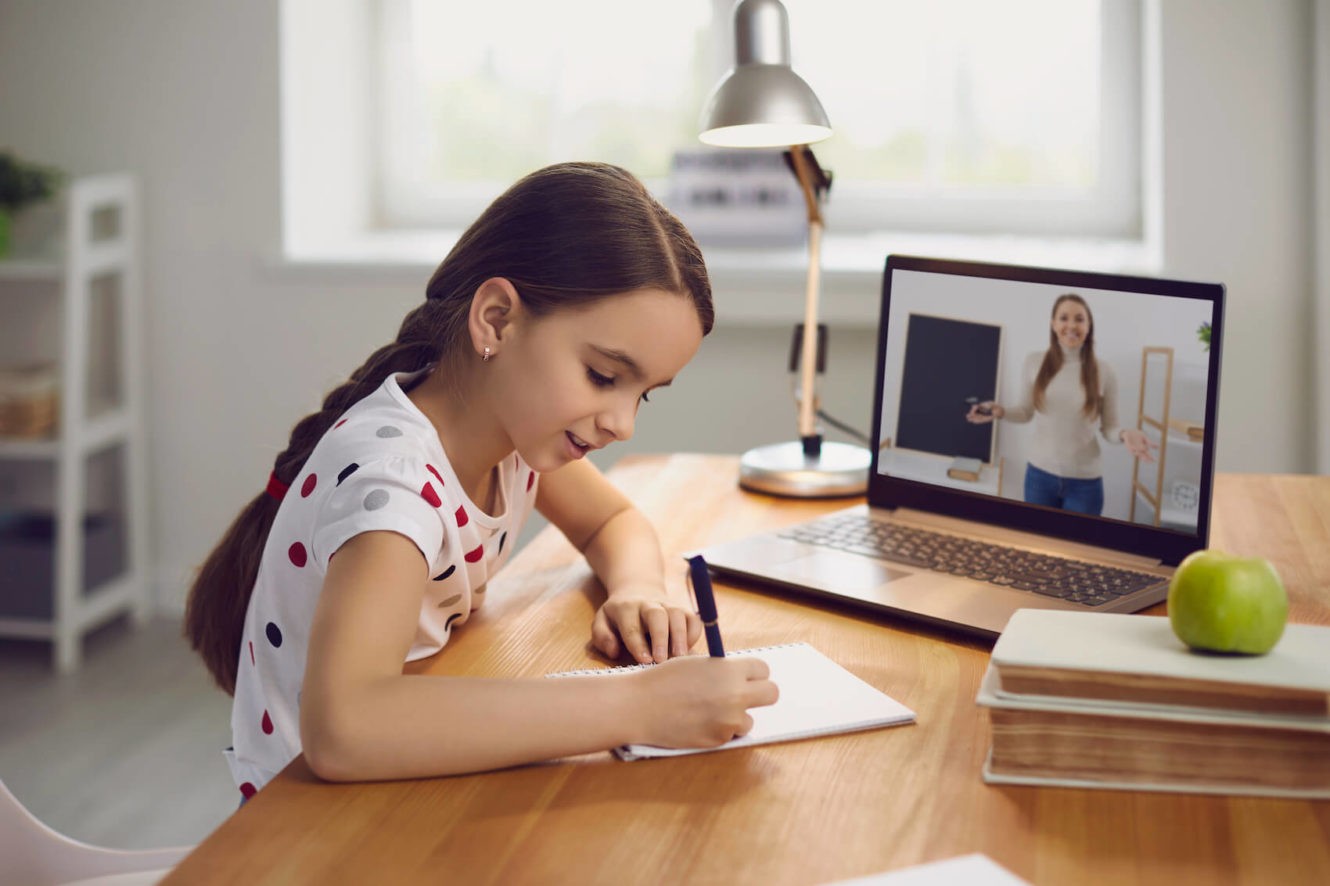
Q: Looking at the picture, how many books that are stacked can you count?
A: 2